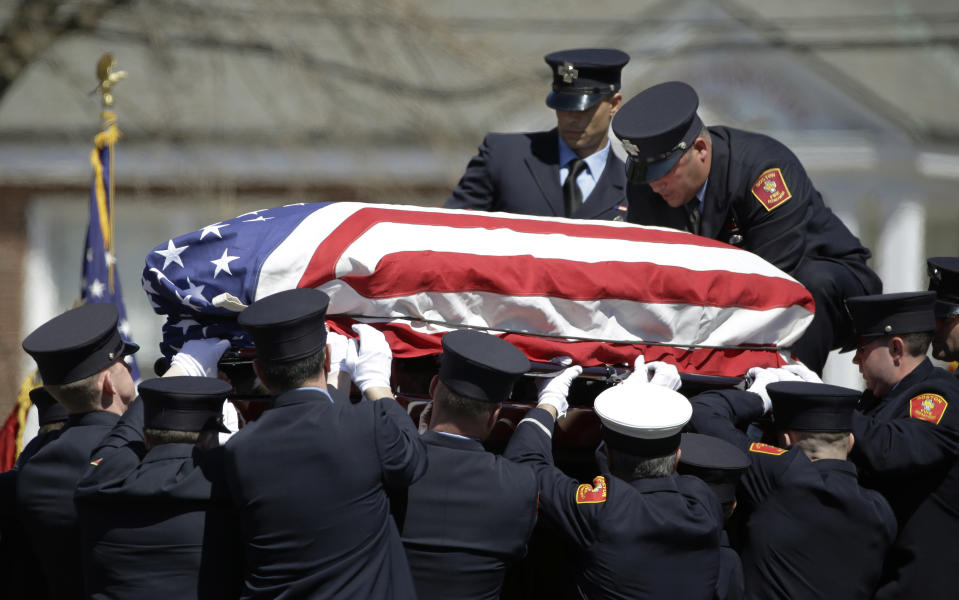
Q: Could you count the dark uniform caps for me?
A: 11